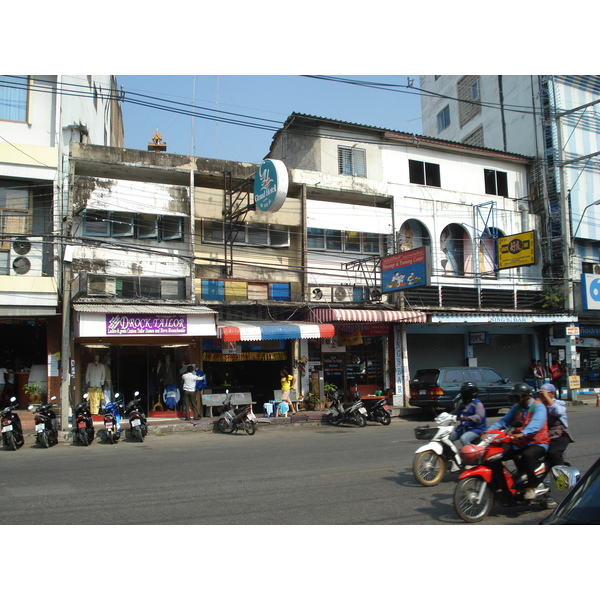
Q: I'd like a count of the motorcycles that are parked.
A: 8